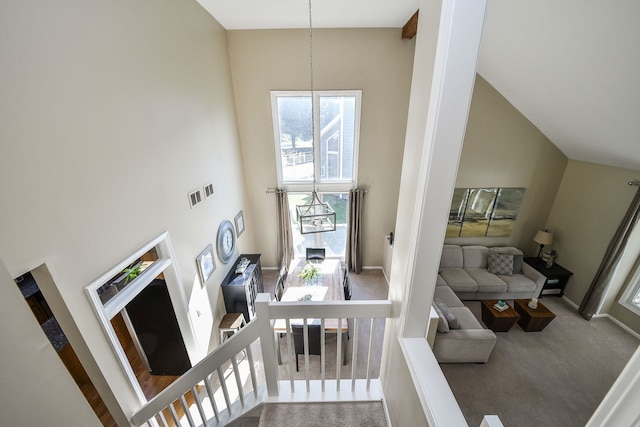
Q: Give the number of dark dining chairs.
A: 6